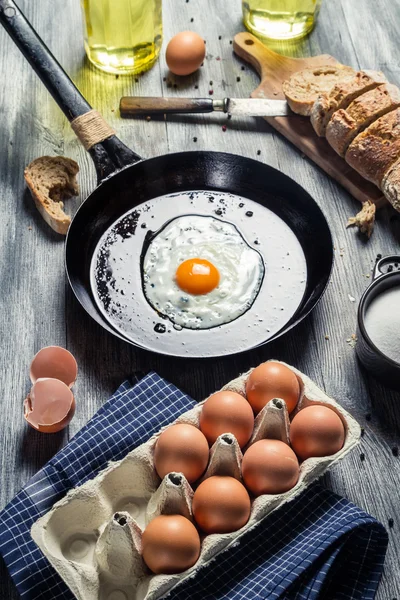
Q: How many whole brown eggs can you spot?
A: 8